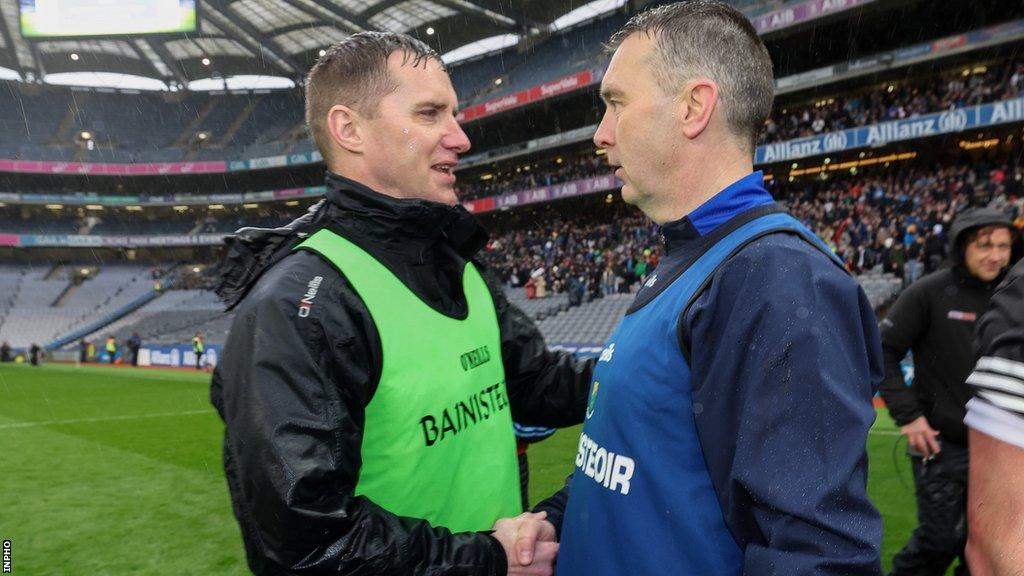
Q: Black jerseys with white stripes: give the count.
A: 1